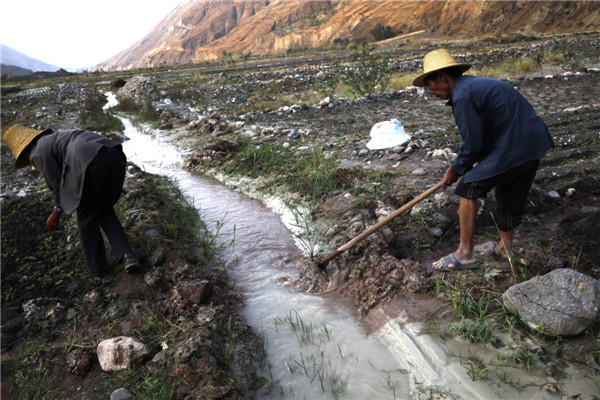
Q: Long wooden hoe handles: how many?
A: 1